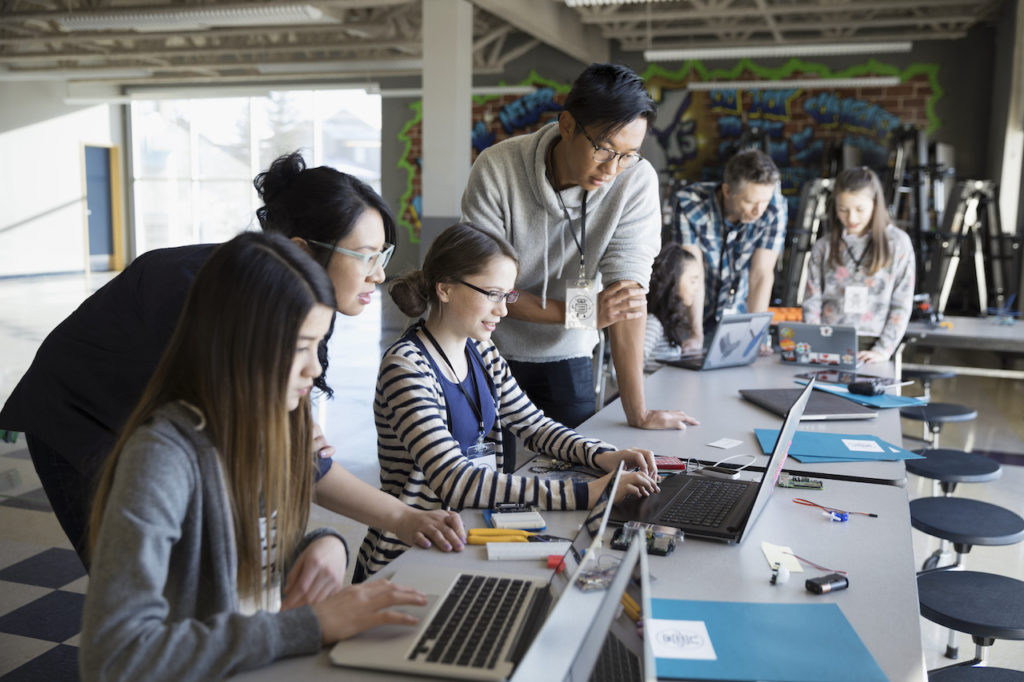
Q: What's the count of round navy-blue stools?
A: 6